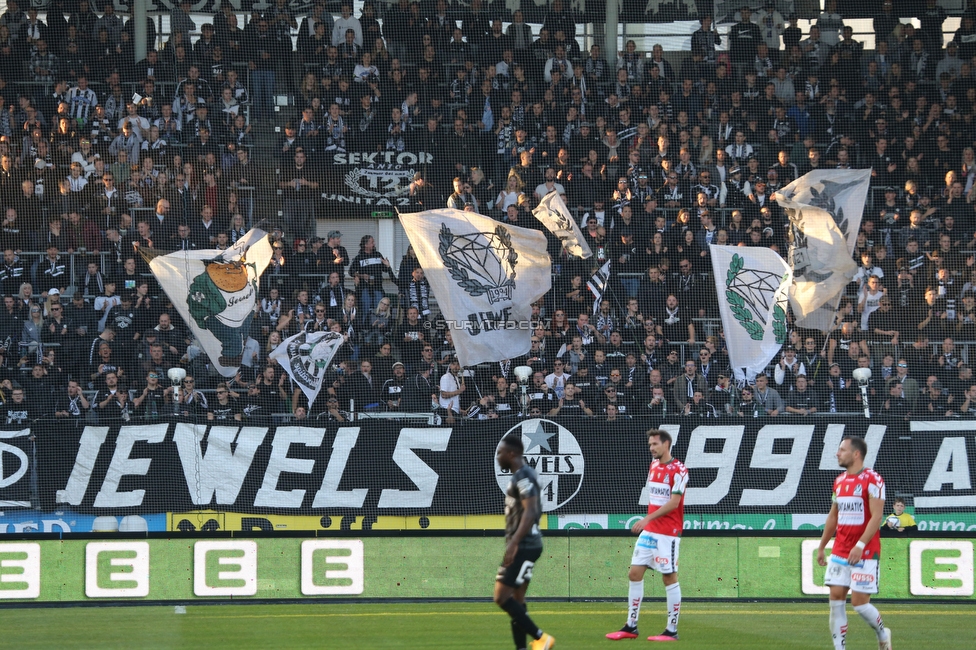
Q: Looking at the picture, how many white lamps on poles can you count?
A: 3